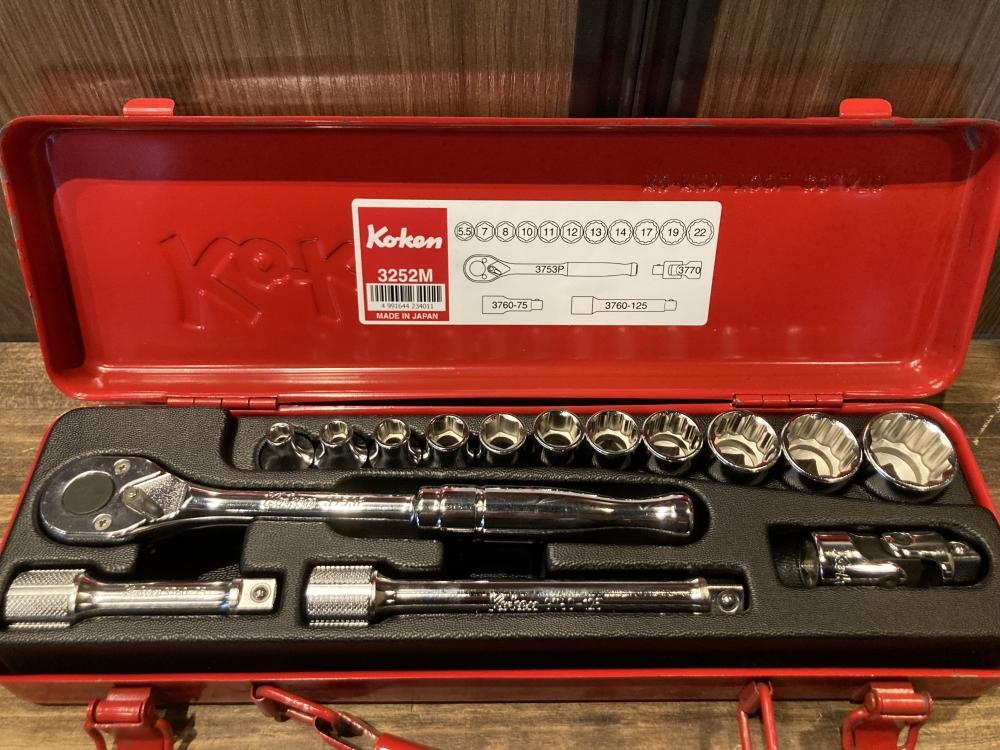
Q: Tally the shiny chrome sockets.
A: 11